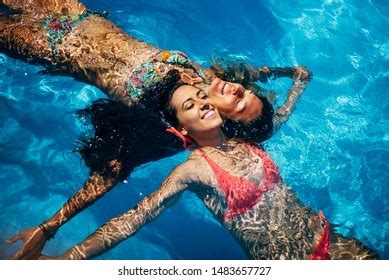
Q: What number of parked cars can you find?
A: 0